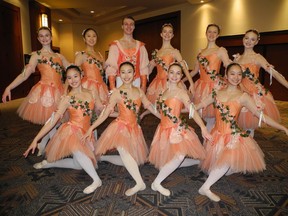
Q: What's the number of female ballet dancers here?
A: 9